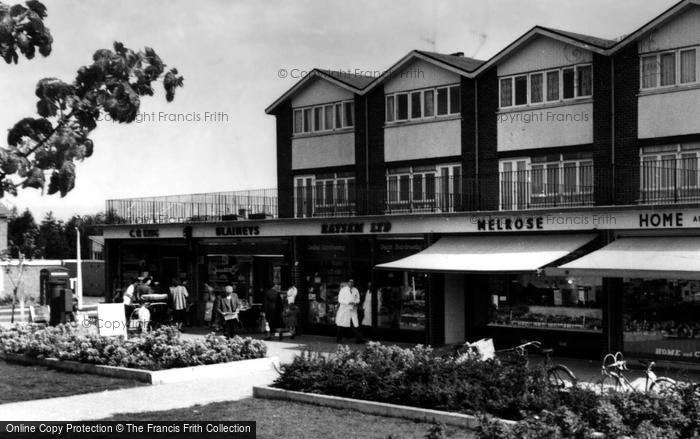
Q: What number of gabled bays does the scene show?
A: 4